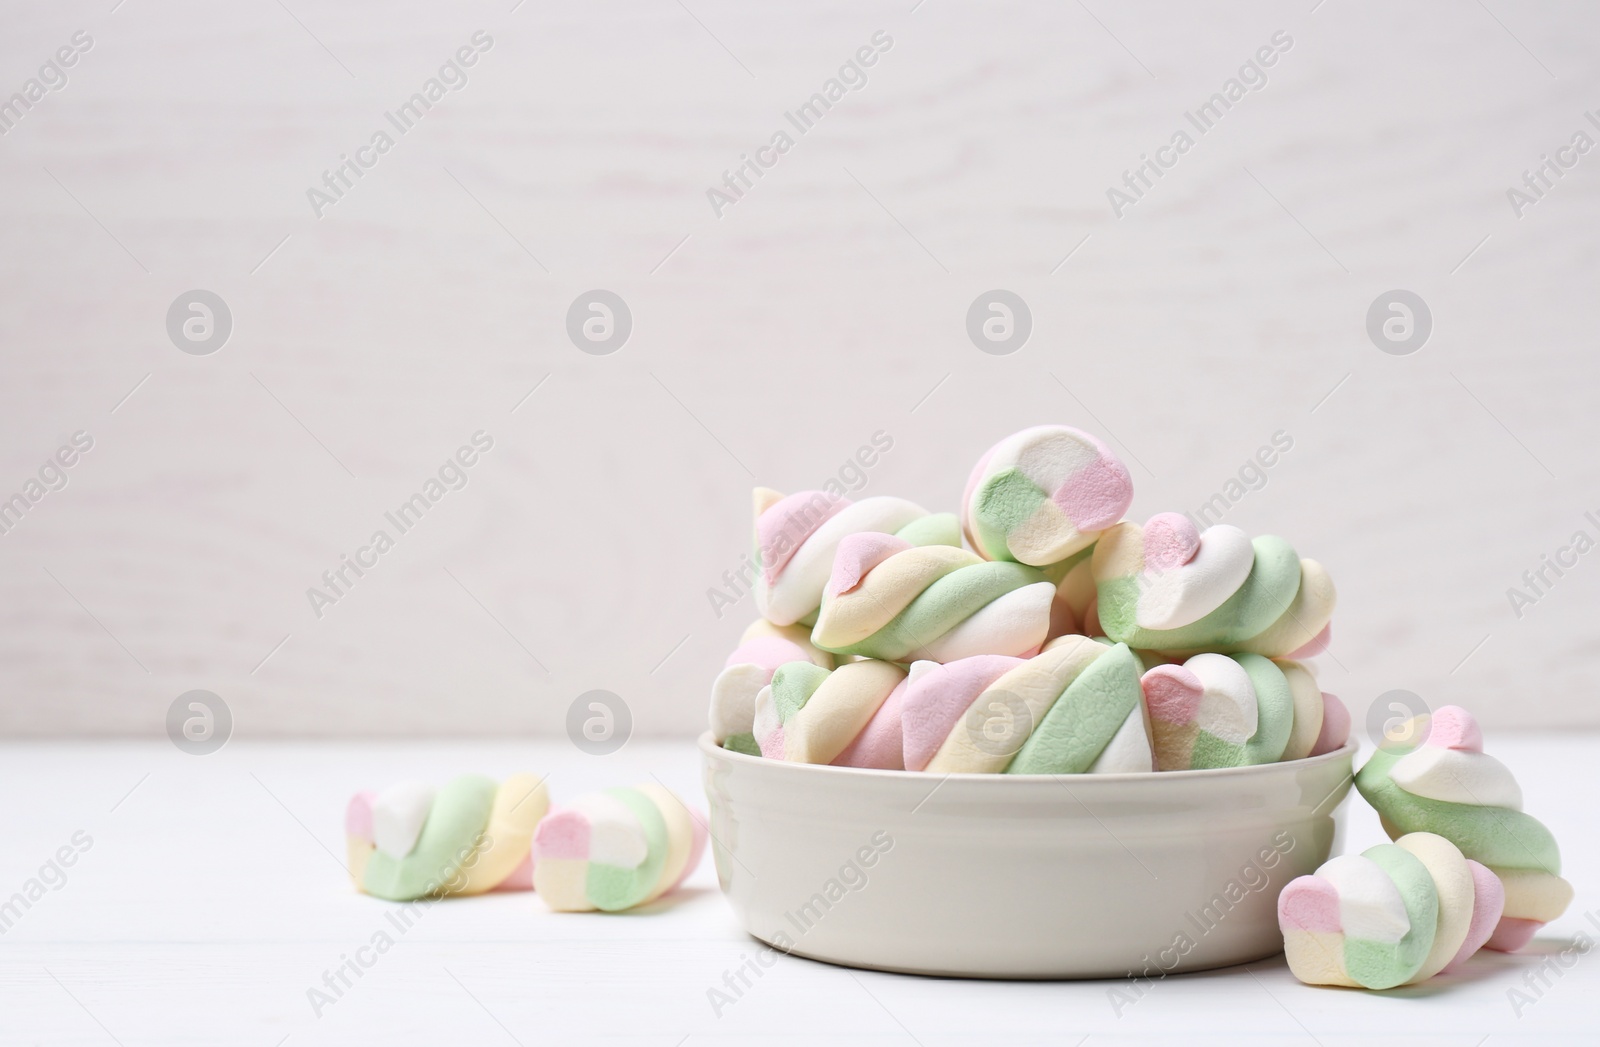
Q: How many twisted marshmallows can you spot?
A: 12